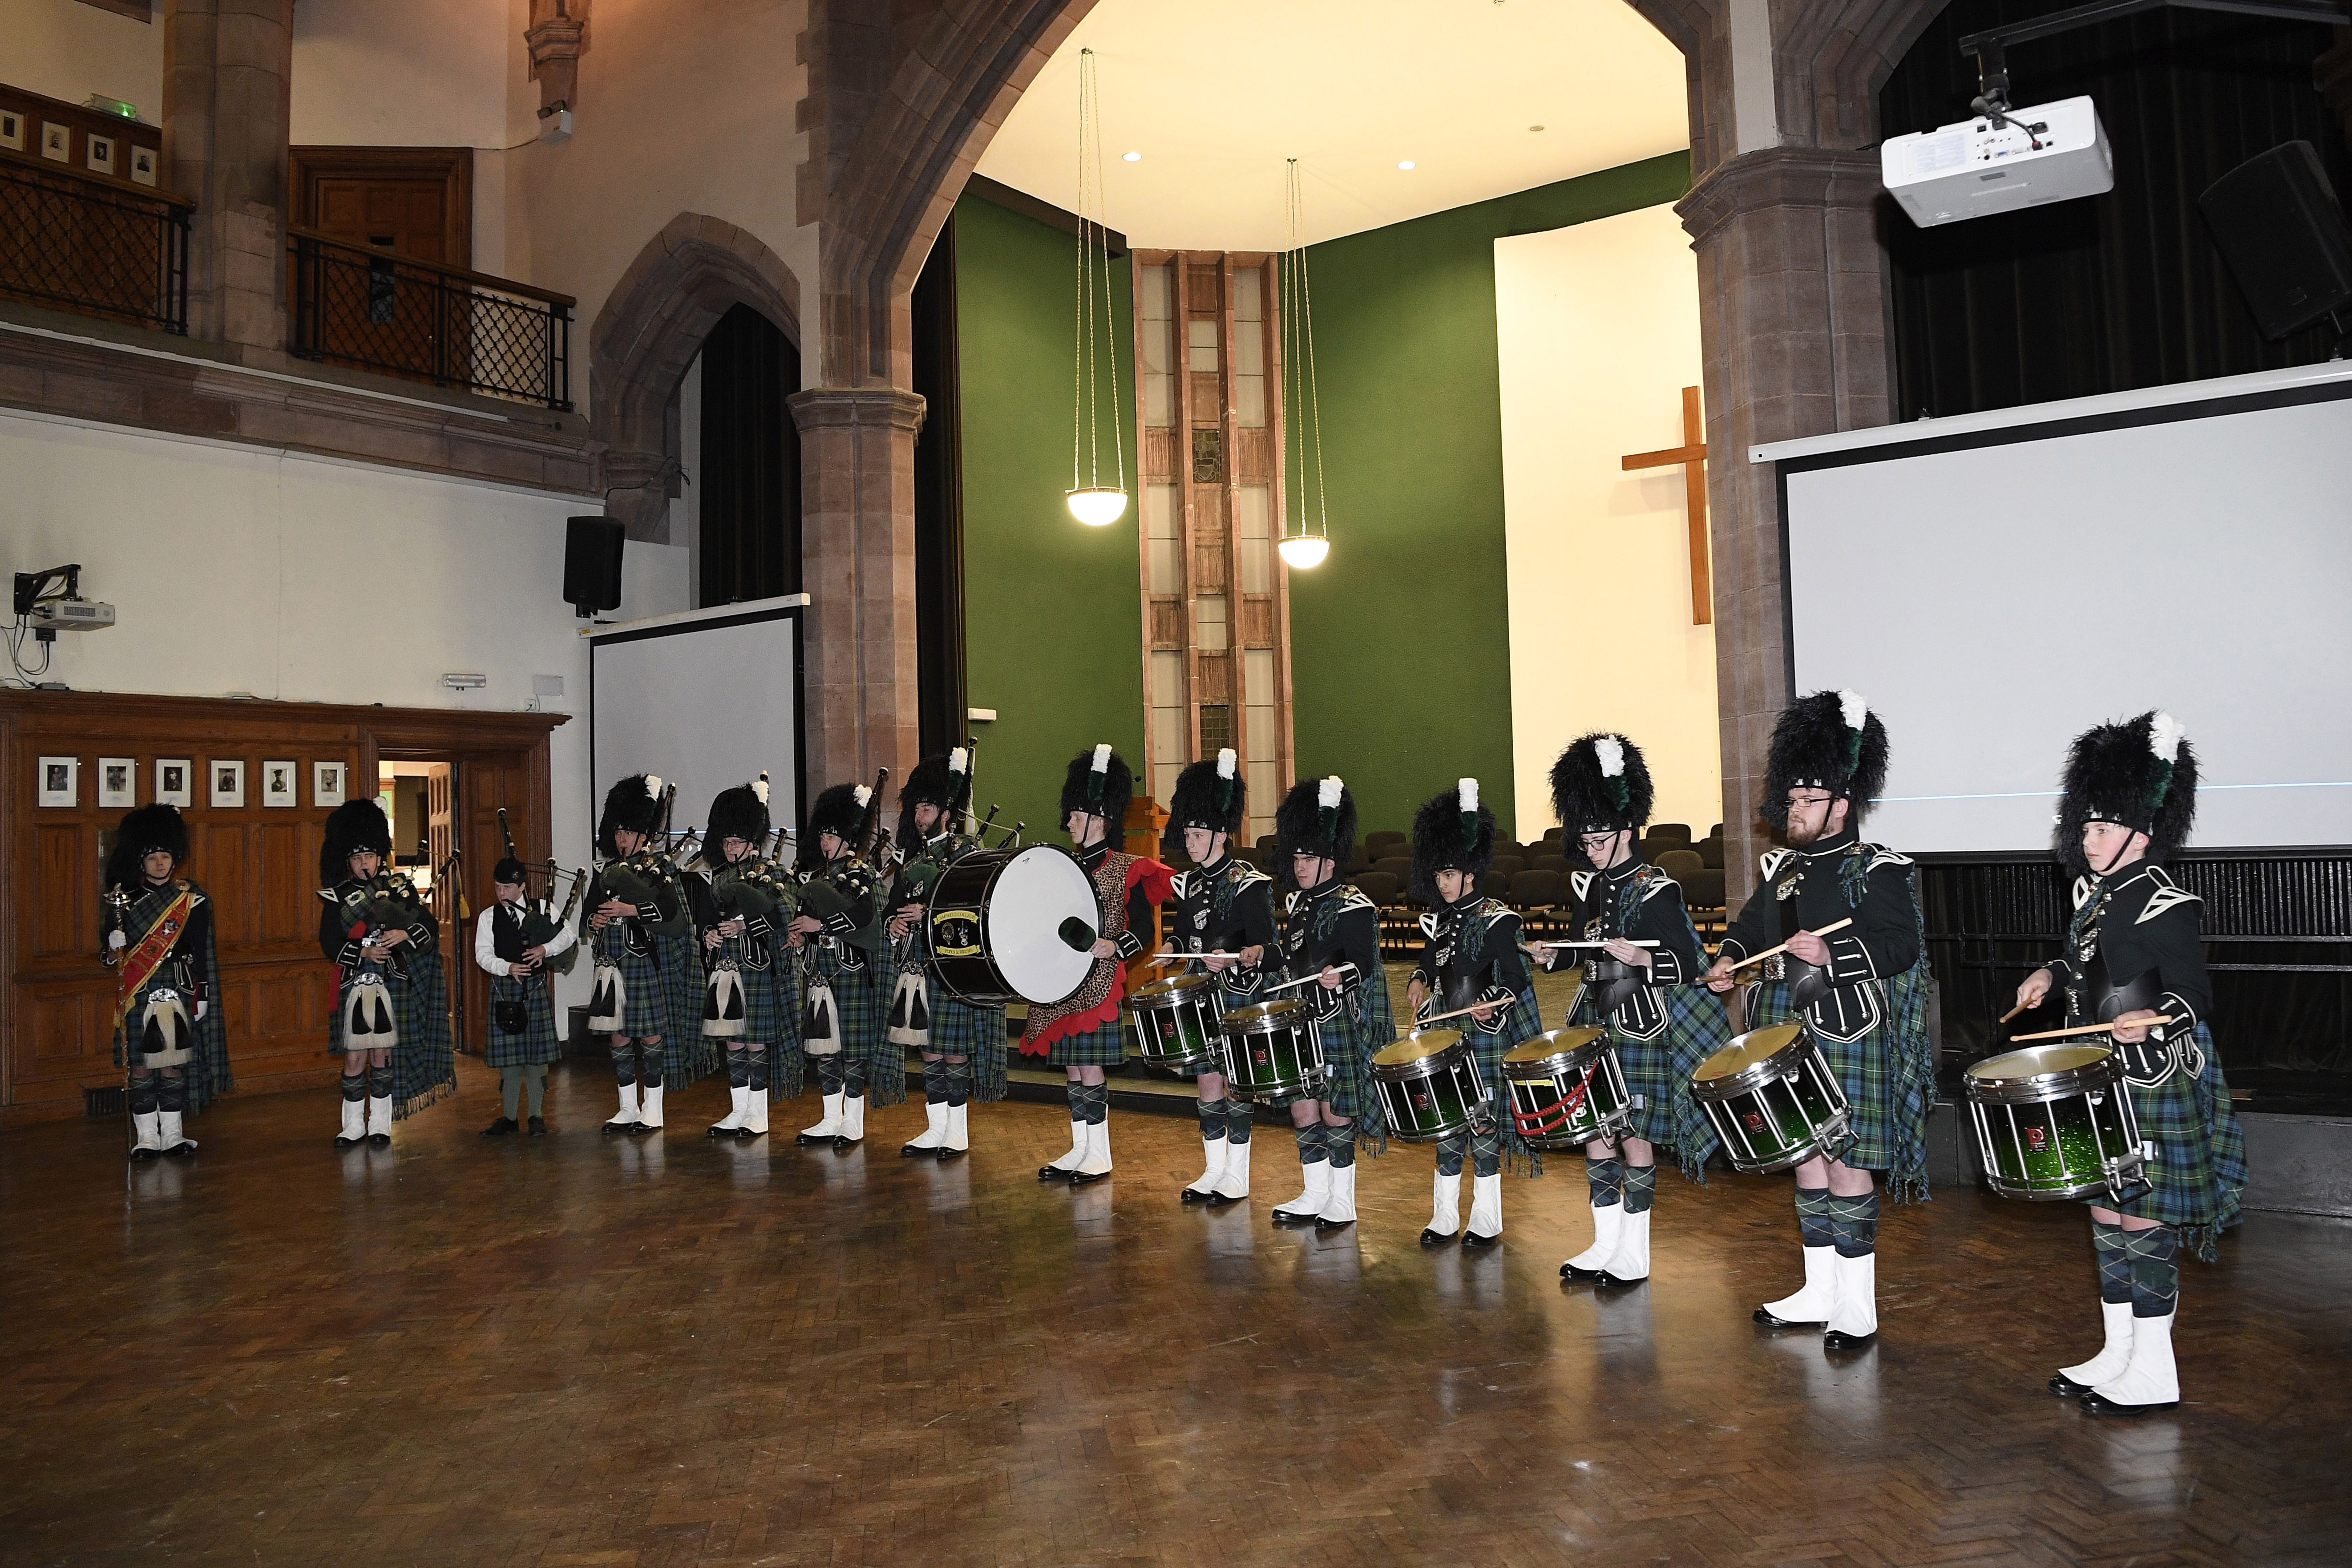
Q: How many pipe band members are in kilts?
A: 14